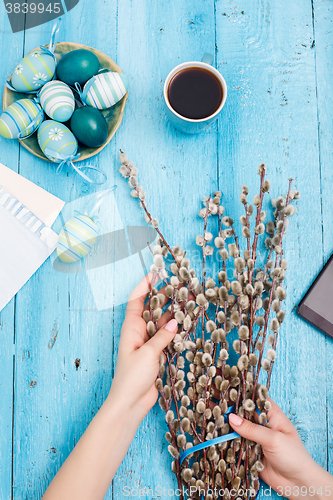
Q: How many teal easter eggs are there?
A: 2